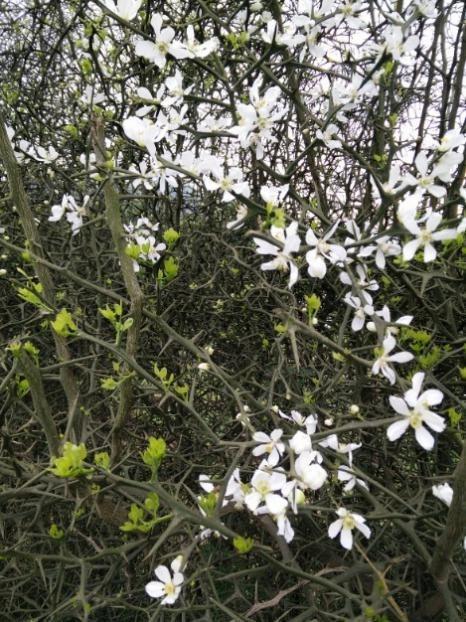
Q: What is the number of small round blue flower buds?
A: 0